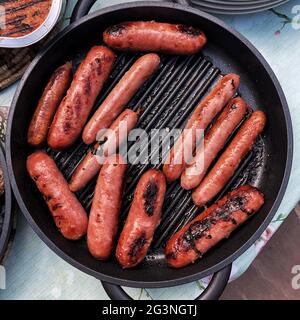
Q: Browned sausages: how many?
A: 12